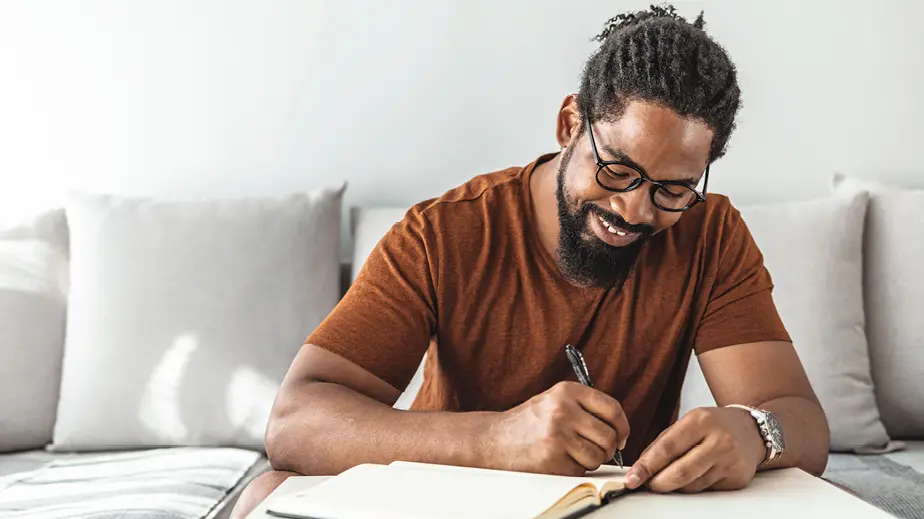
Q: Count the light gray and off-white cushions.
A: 5